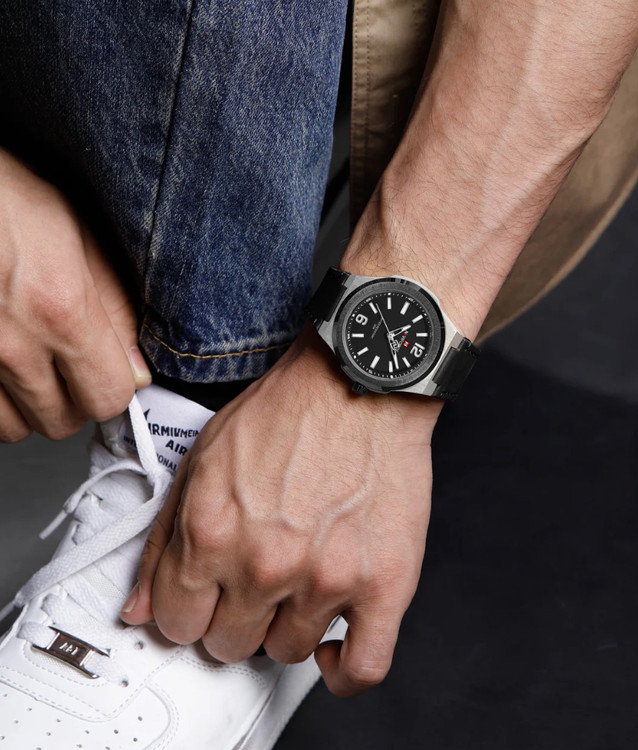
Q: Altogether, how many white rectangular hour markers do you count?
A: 10